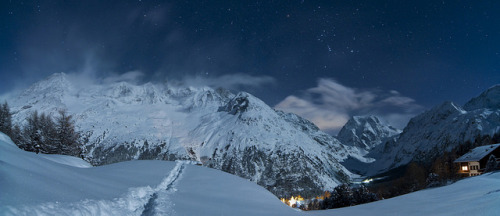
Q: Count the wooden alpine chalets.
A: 1